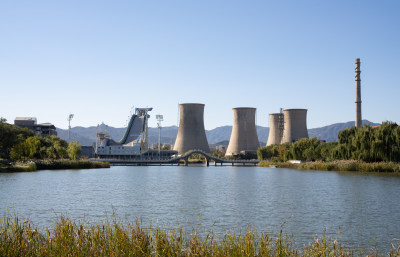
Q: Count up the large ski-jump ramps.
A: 1